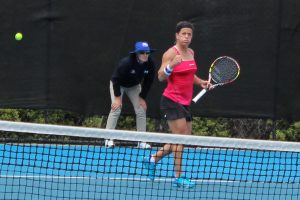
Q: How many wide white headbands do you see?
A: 0